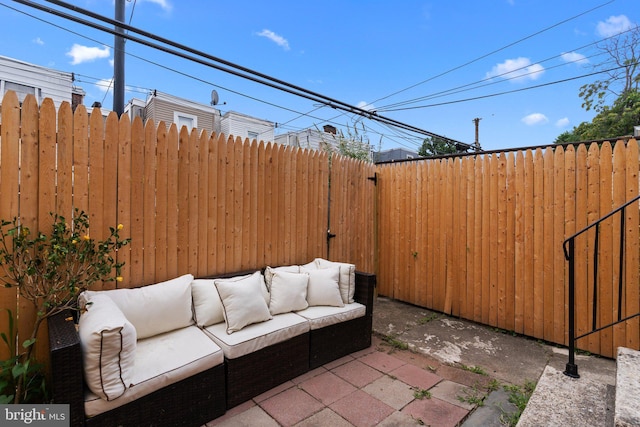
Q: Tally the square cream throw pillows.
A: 3